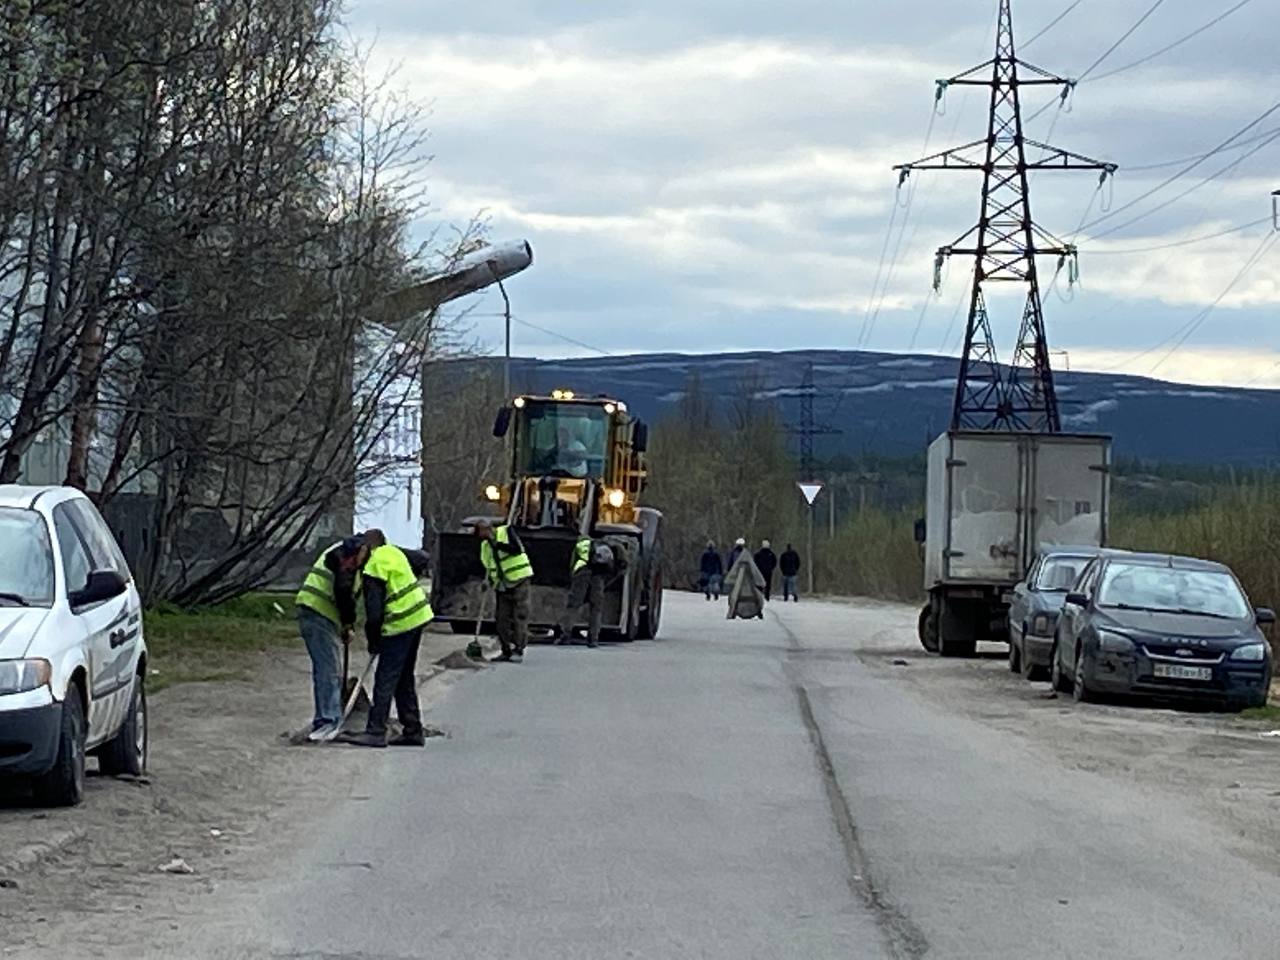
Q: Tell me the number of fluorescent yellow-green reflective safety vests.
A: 4